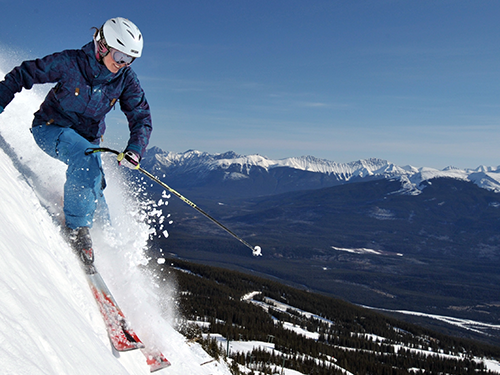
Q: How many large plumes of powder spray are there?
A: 1